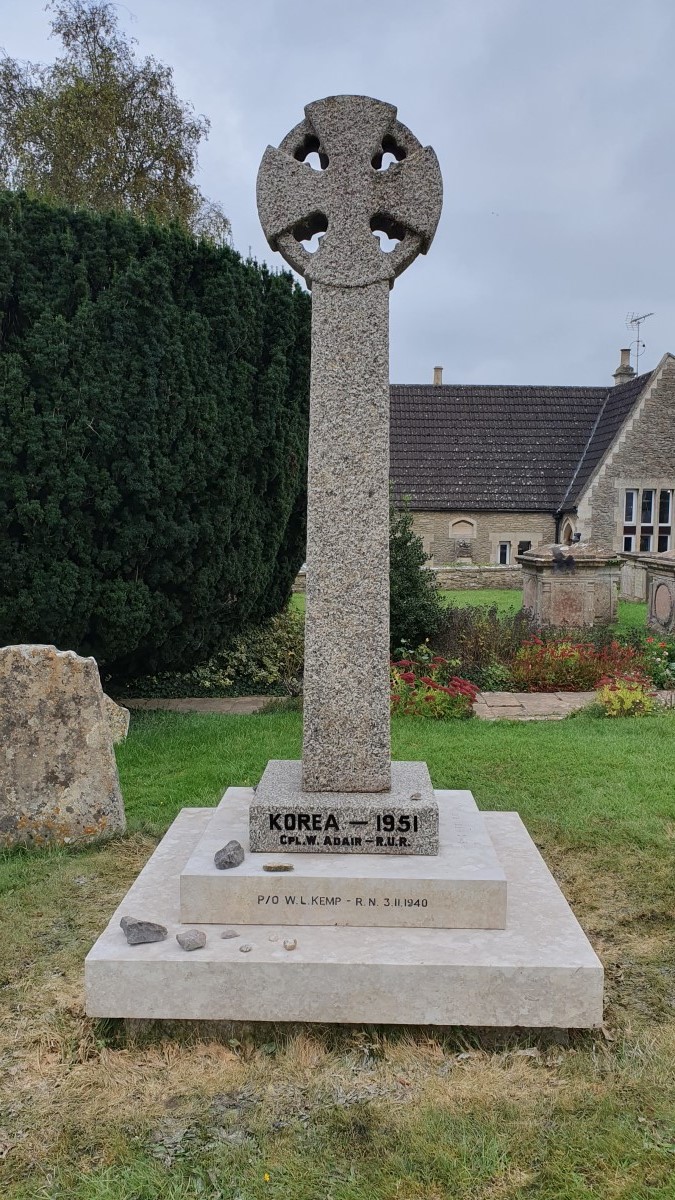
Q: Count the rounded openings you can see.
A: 4